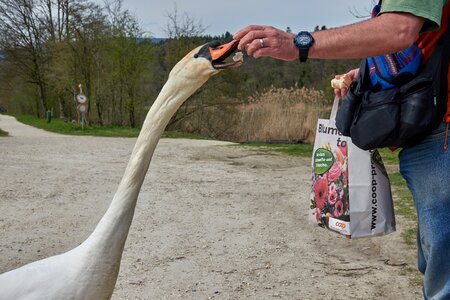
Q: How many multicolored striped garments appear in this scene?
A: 1